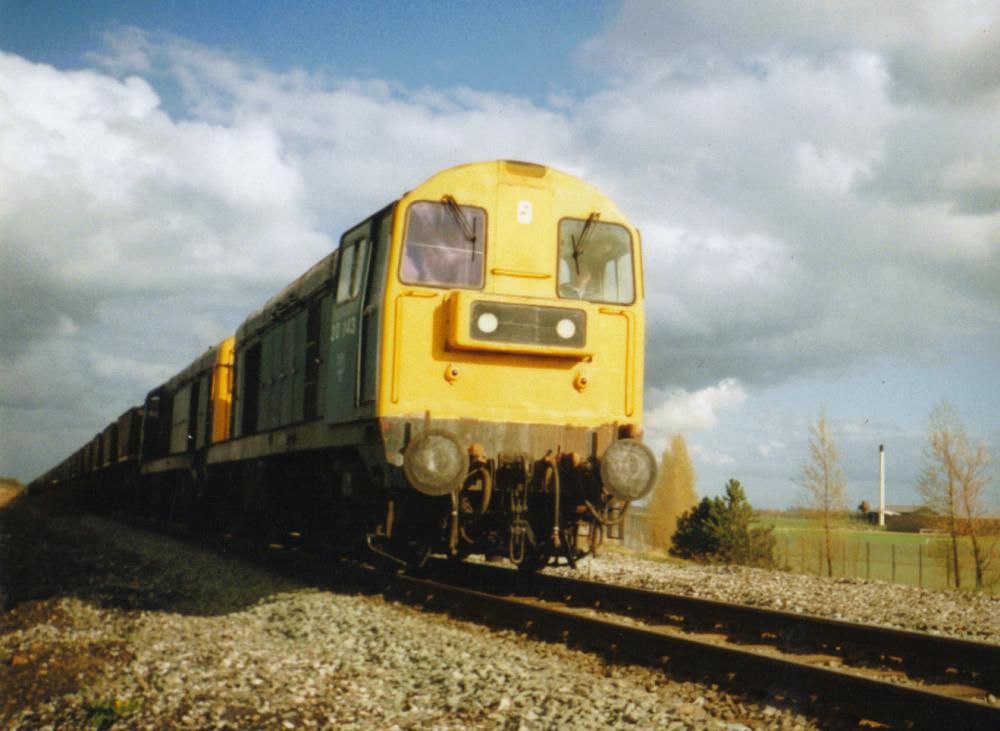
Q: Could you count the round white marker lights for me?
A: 2